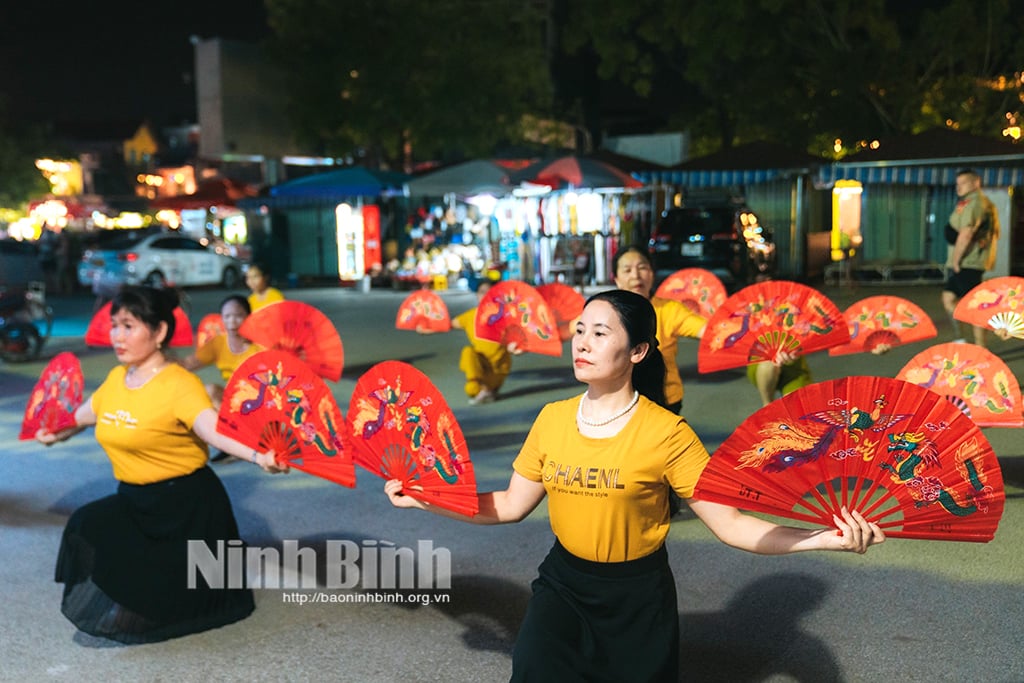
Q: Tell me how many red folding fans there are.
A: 15